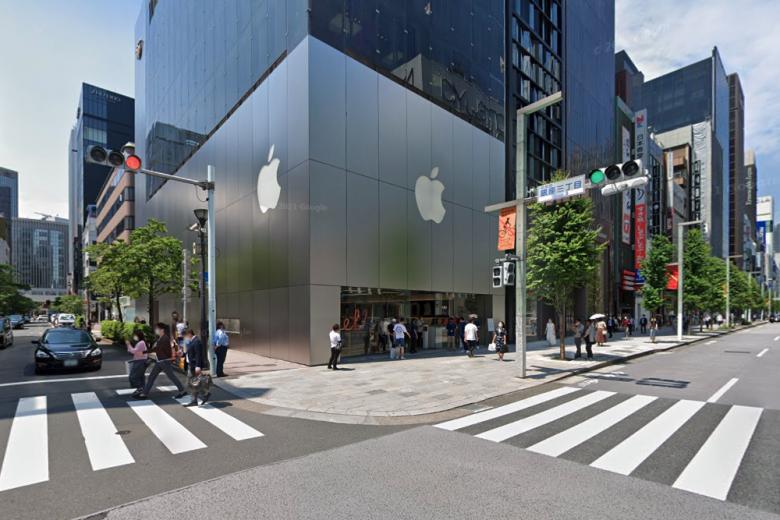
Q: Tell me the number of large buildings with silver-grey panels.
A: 1